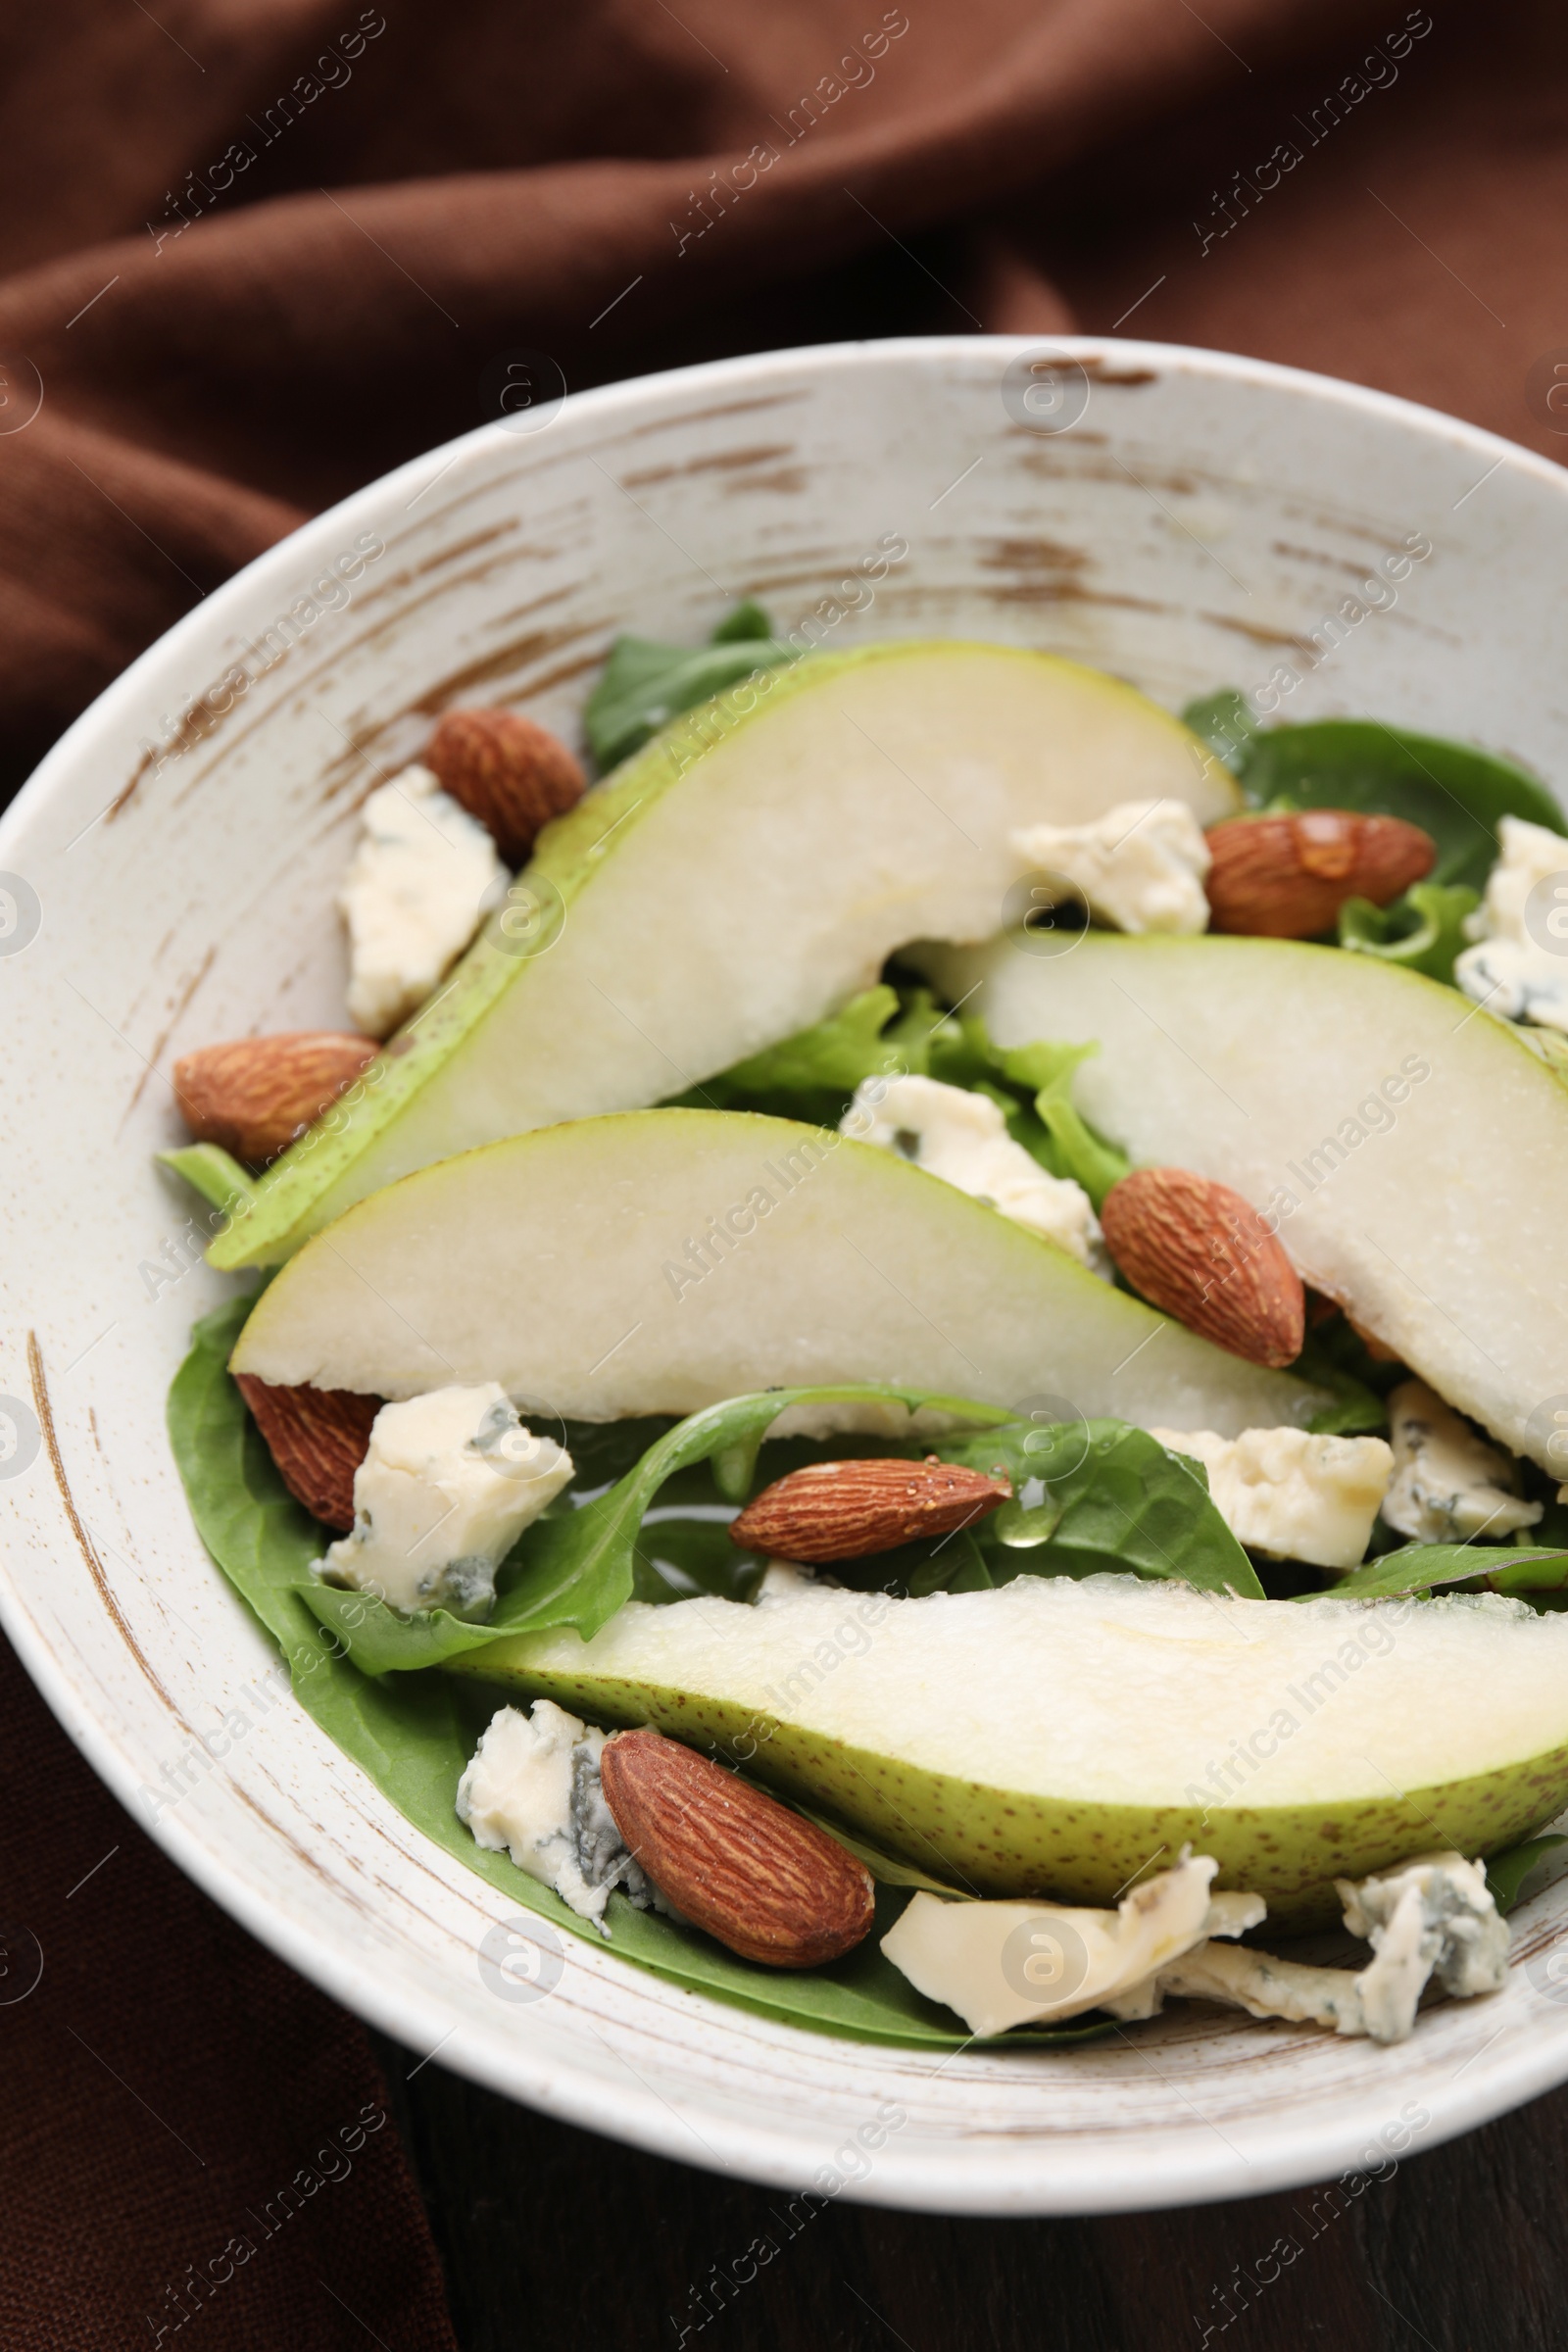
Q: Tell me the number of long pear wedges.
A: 4